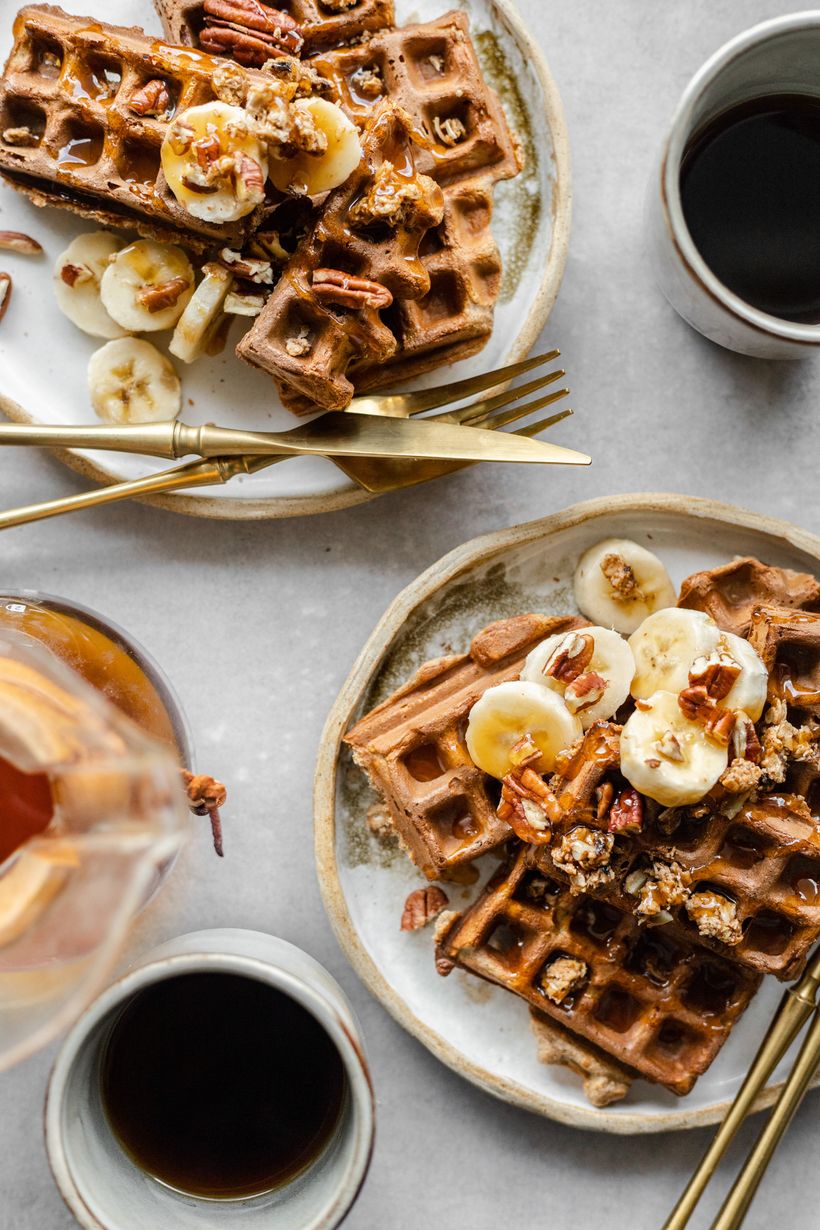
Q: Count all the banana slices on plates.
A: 12